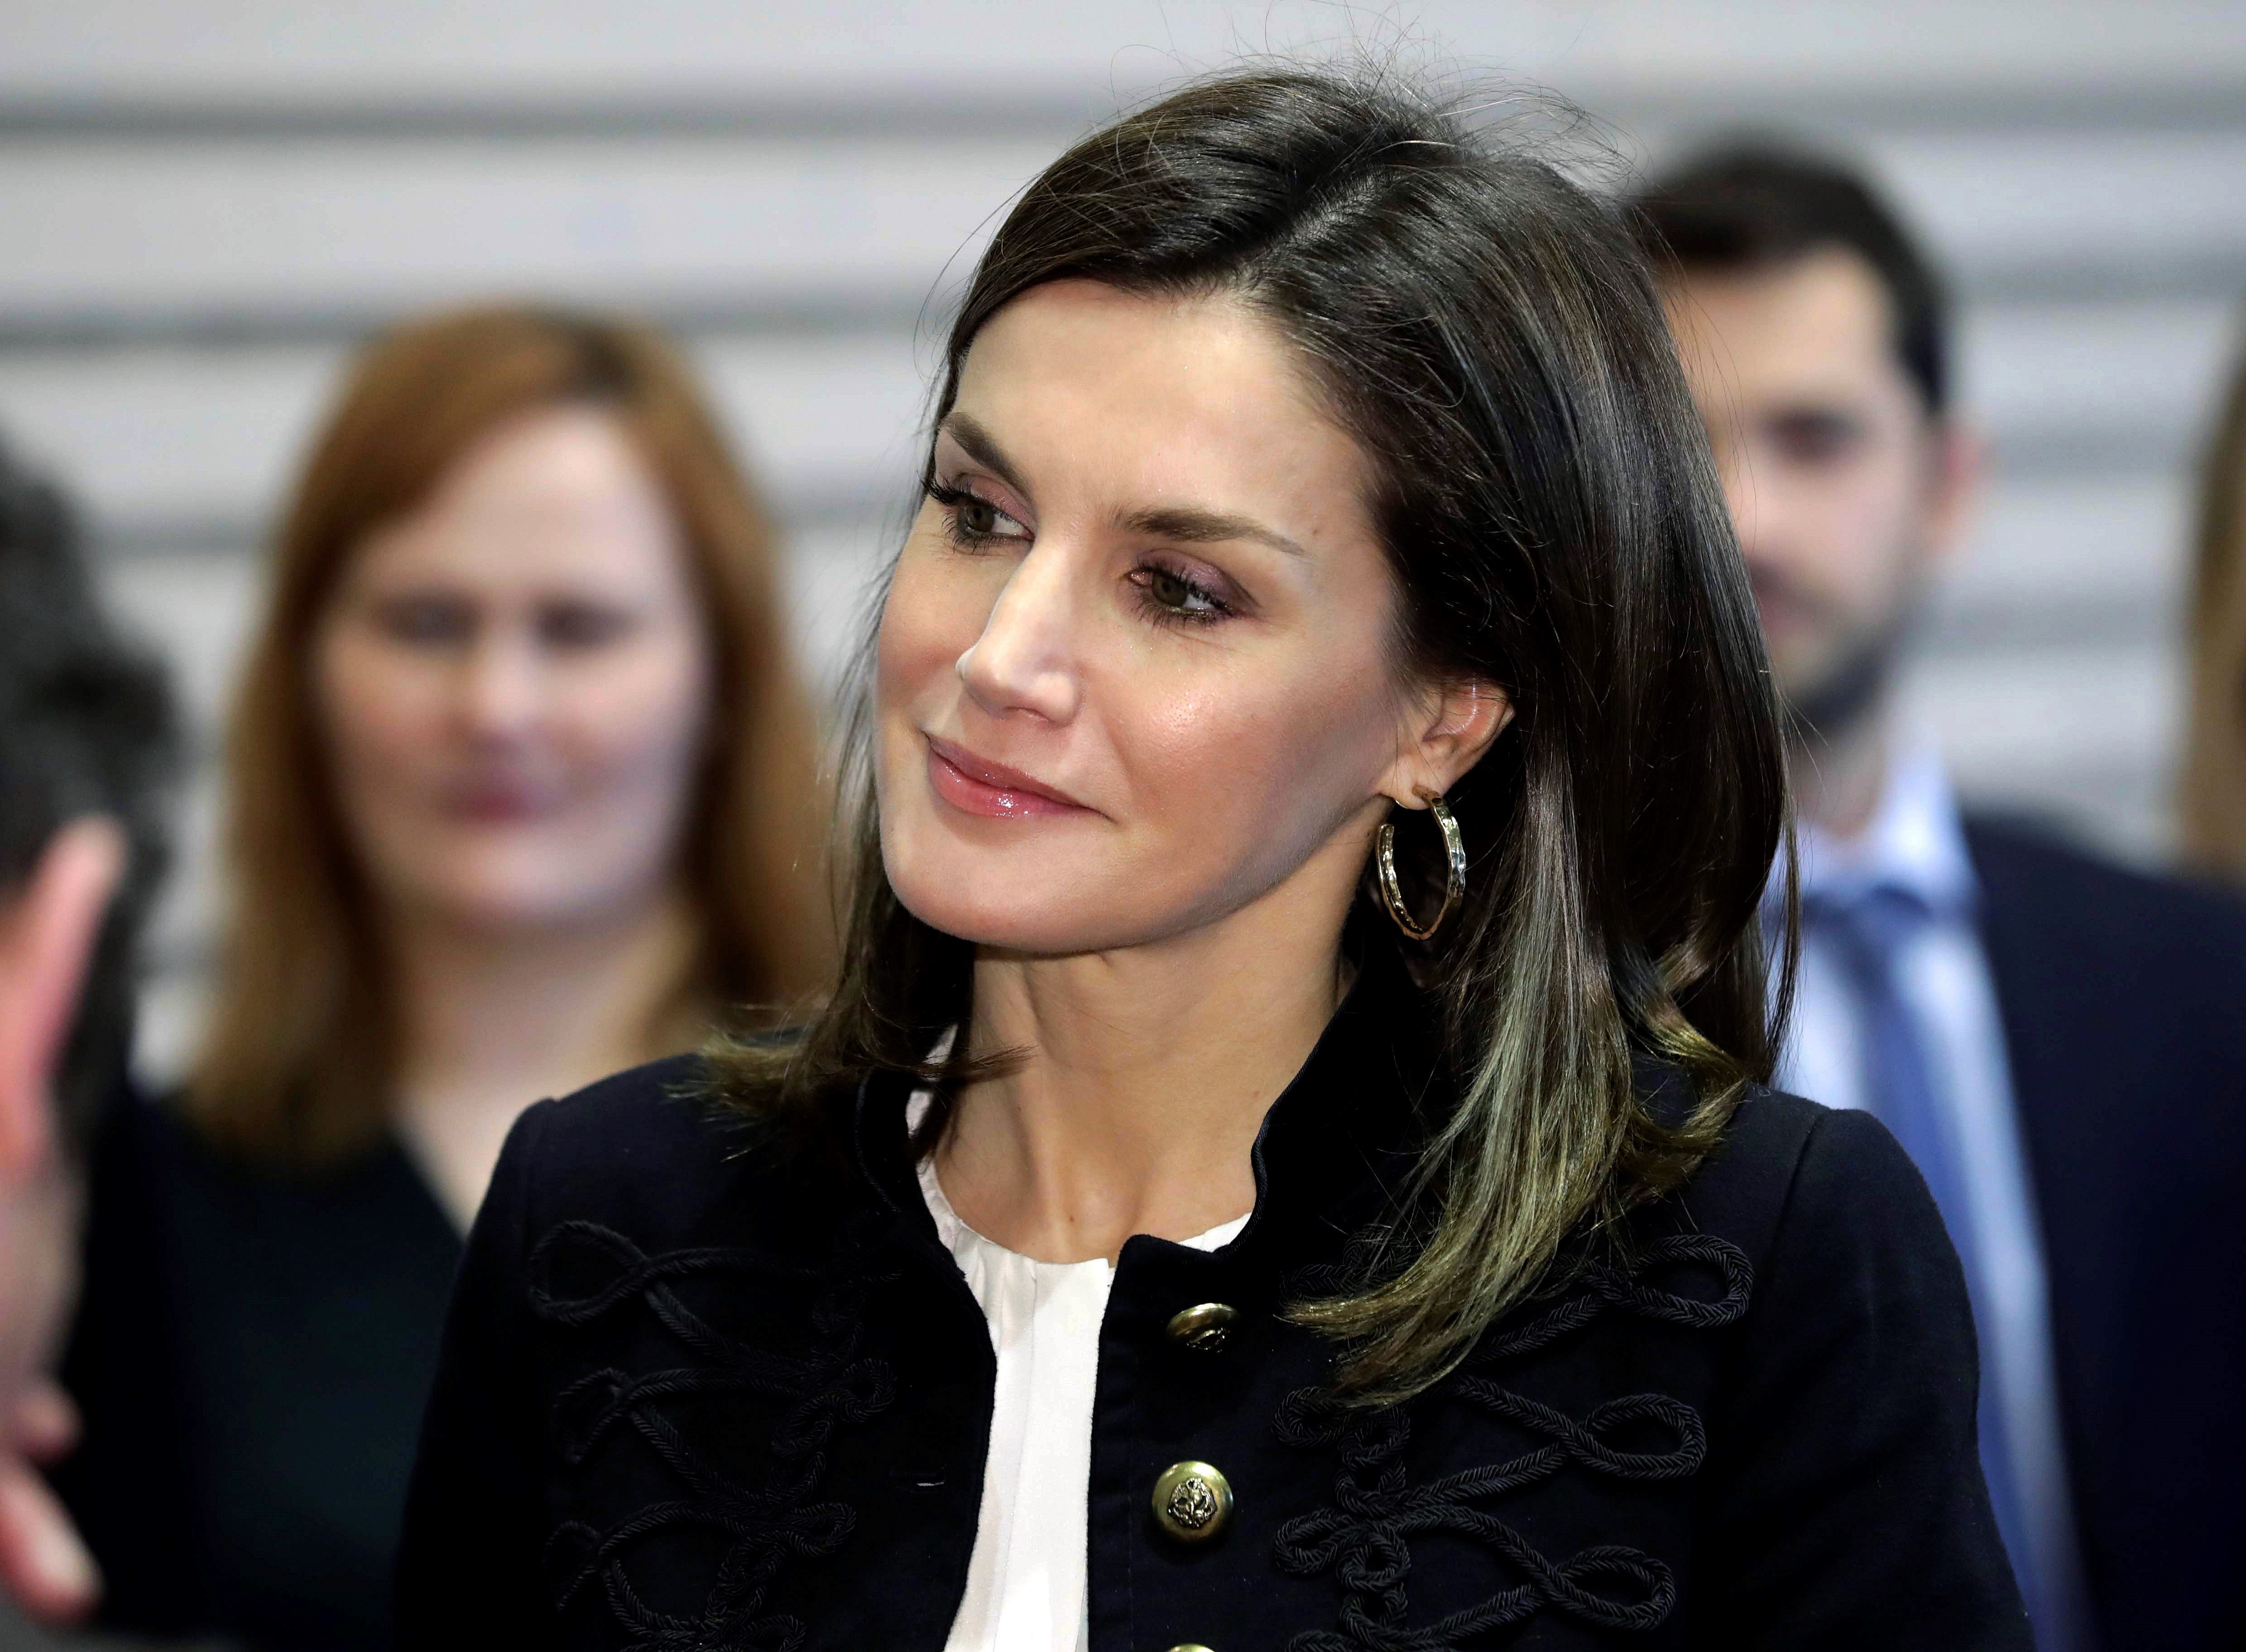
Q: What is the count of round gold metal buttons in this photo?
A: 3